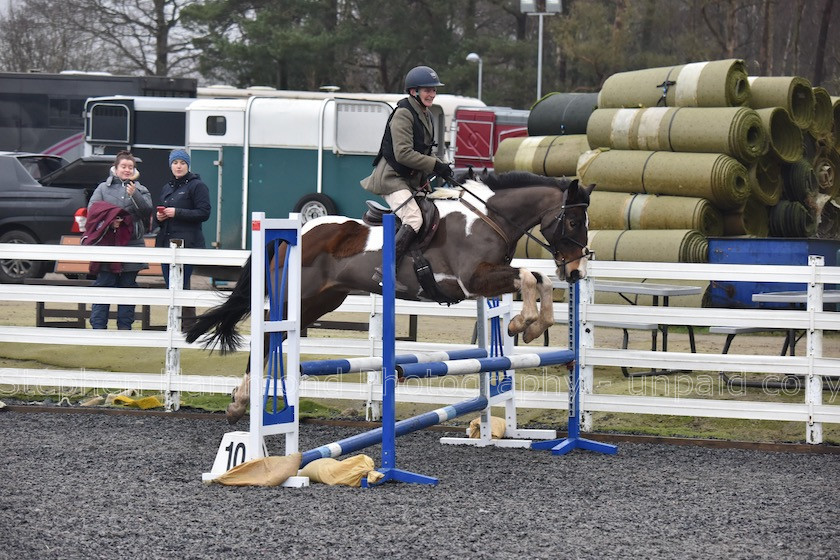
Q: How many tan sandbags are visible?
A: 3